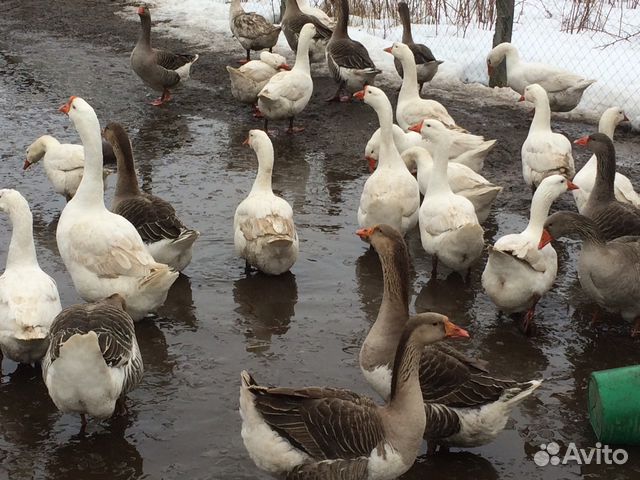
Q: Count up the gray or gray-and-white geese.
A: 11